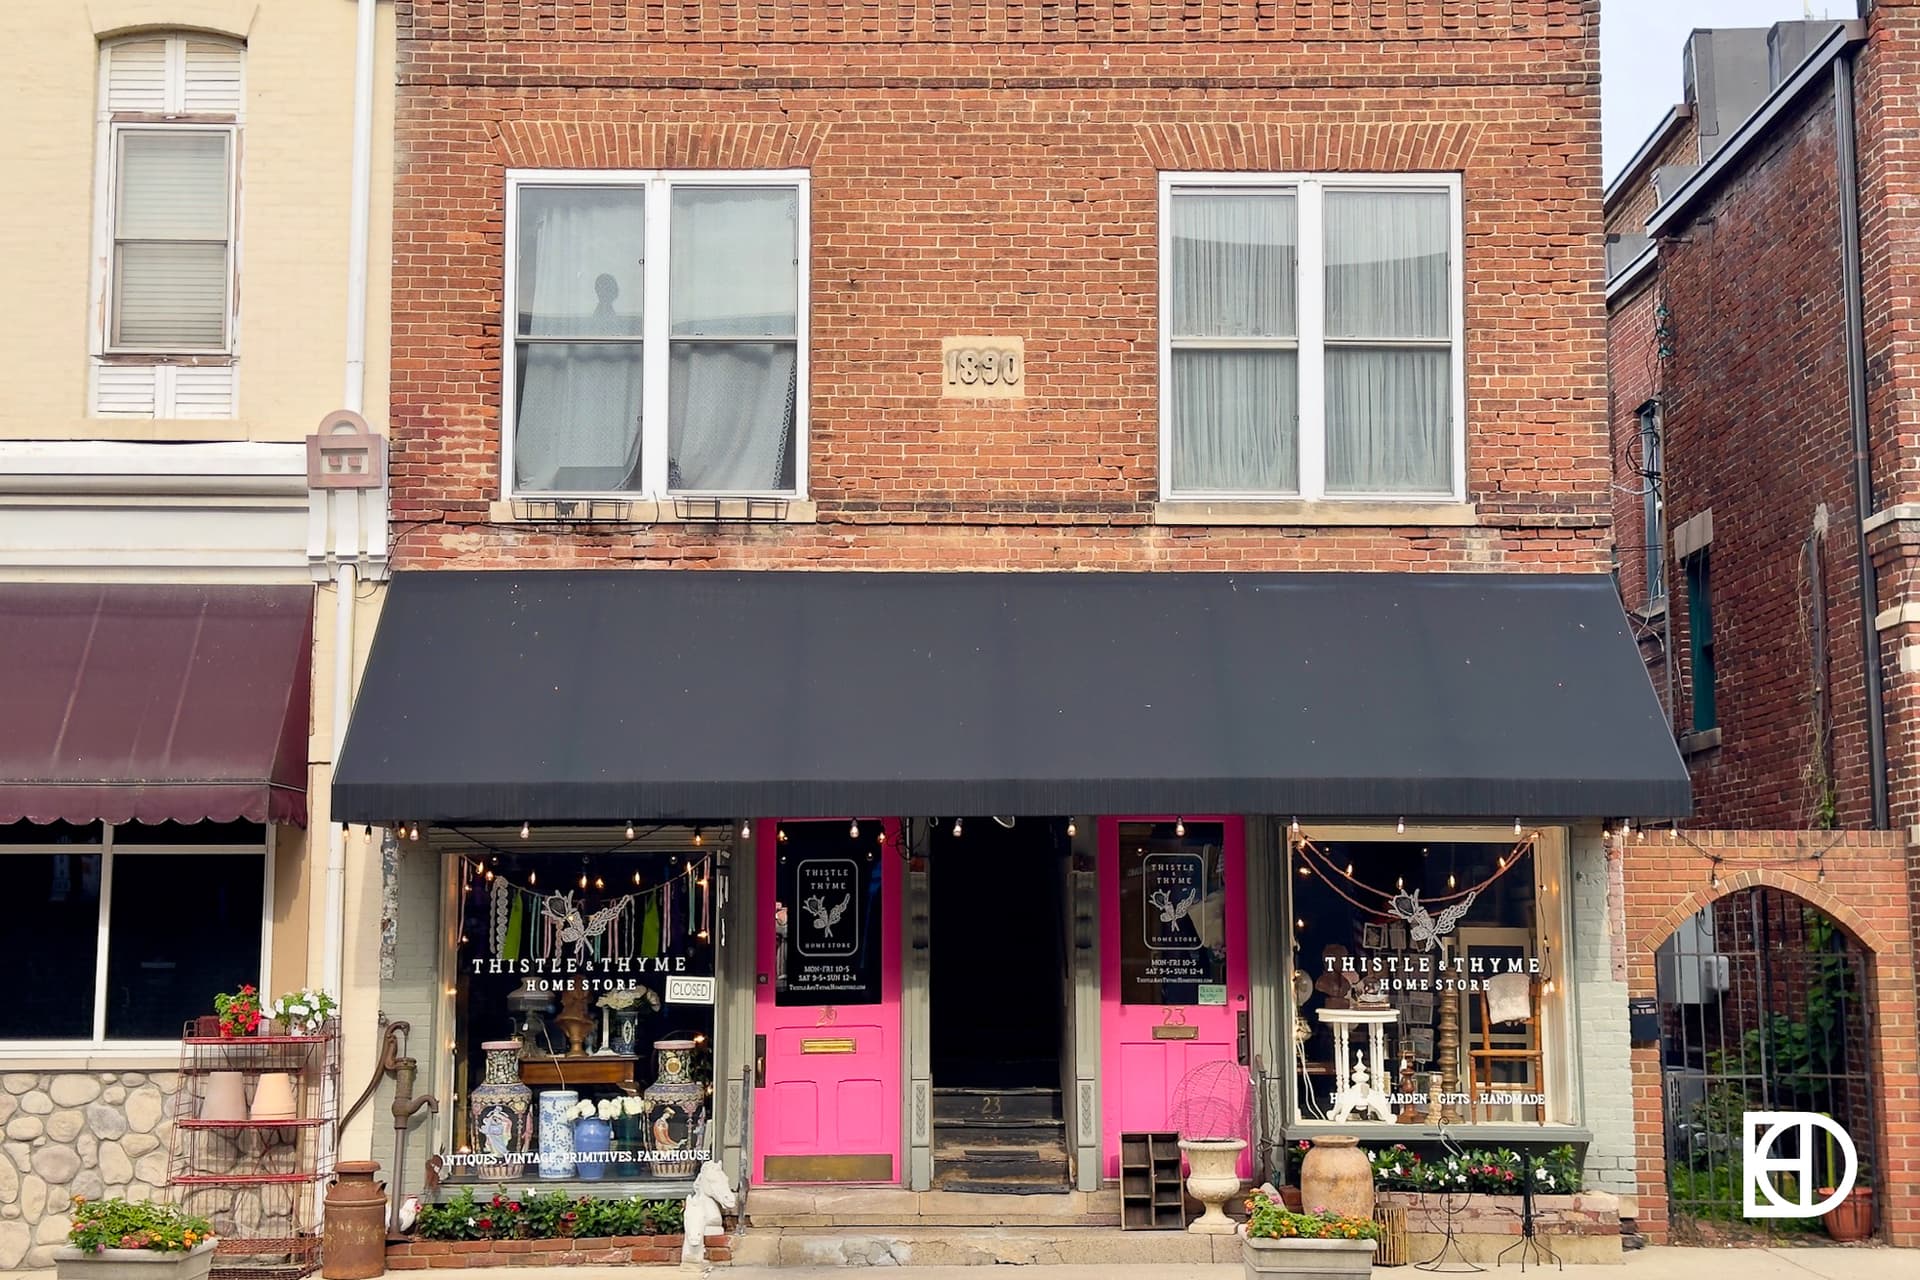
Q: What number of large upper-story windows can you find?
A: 2